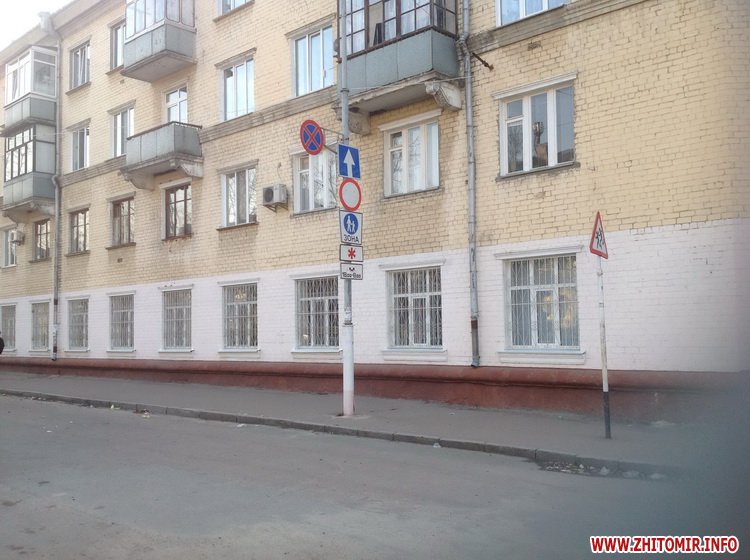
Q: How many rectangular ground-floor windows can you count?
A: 9